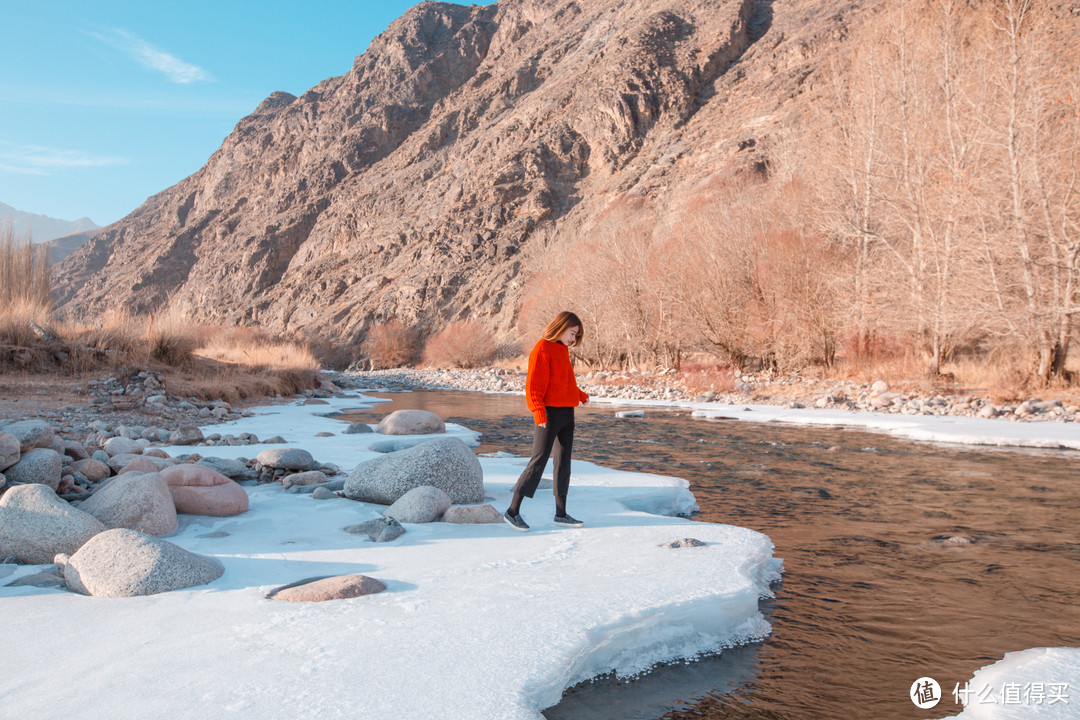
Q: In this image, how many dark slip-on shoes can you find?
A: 2